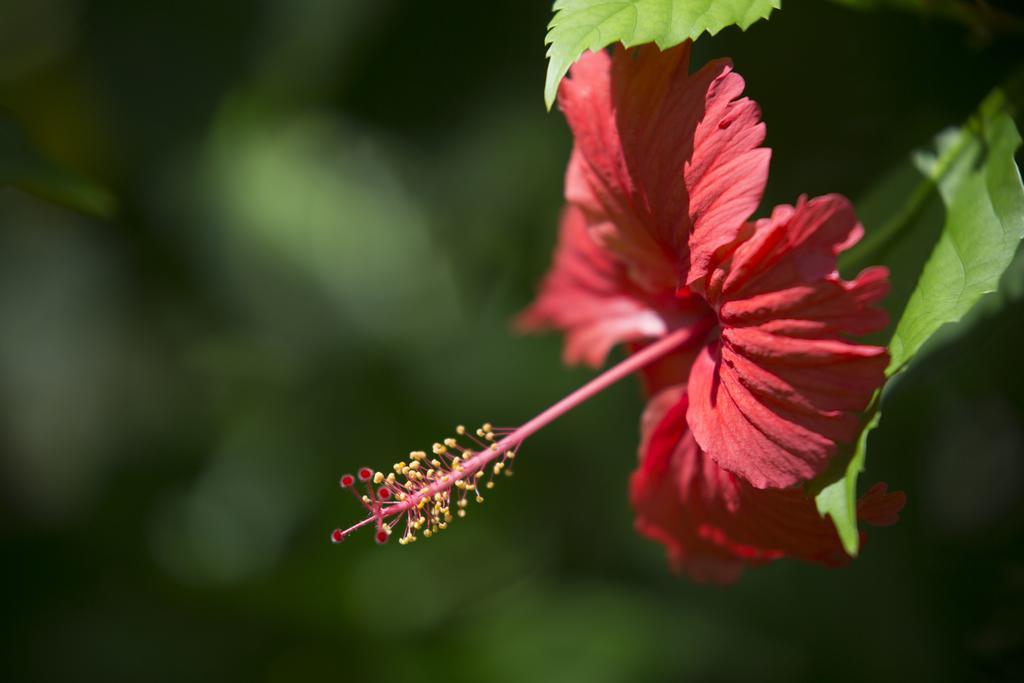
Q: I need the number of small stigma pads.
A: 5